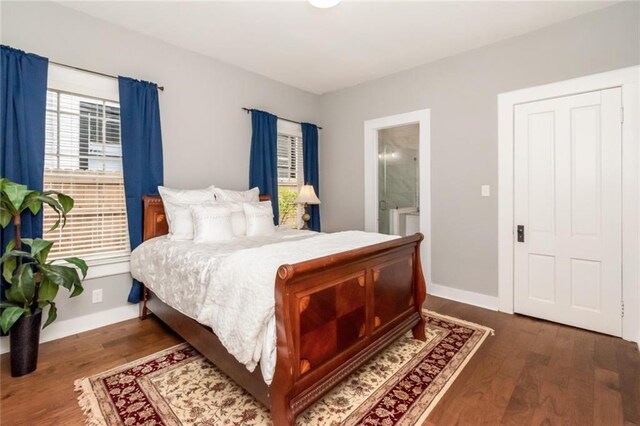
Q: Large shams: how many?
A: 2